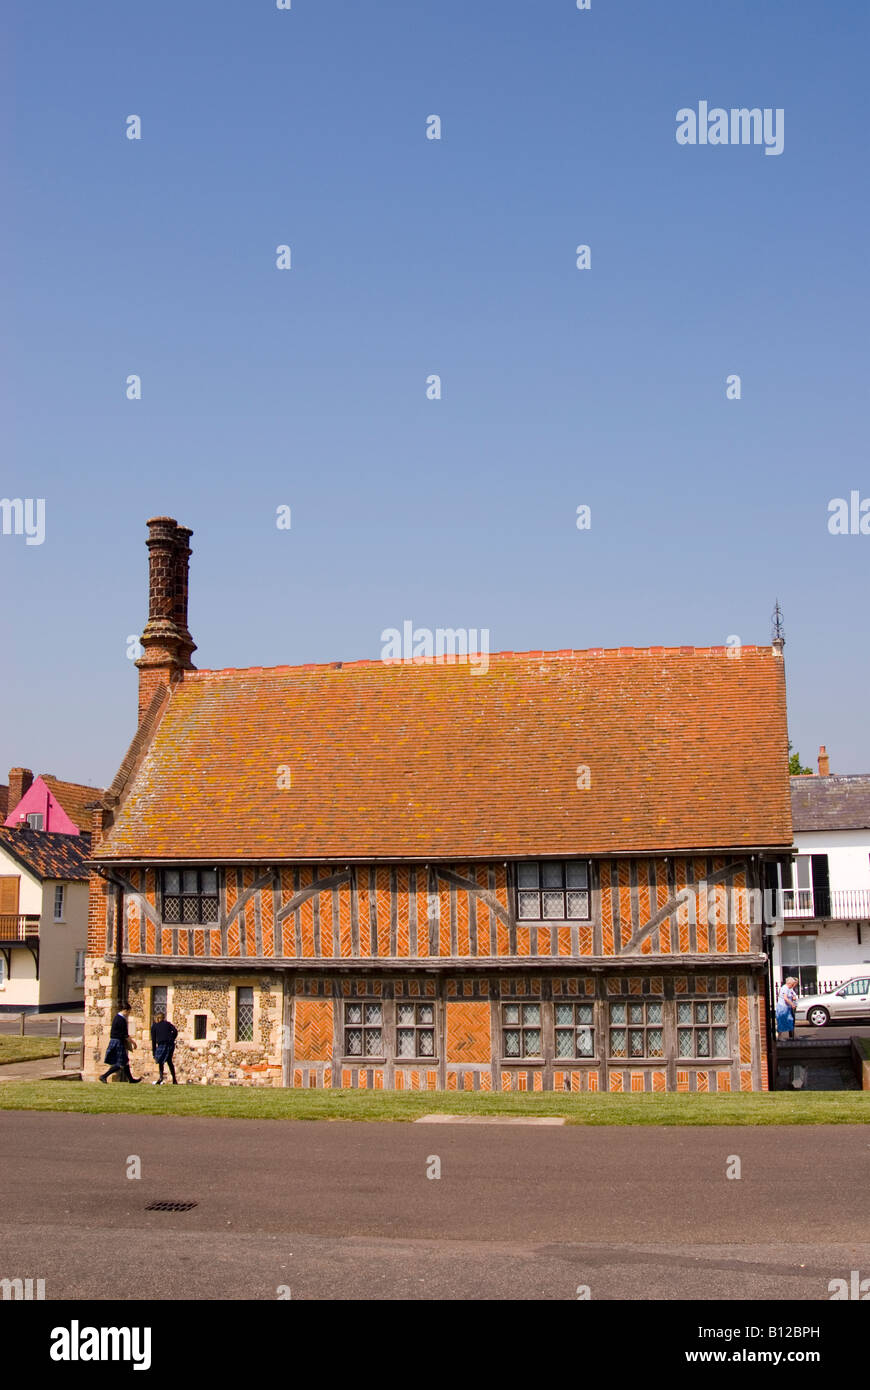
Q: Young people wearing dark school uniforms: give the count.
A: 2